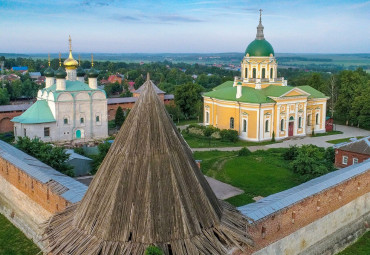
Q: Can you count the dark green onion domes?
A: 4